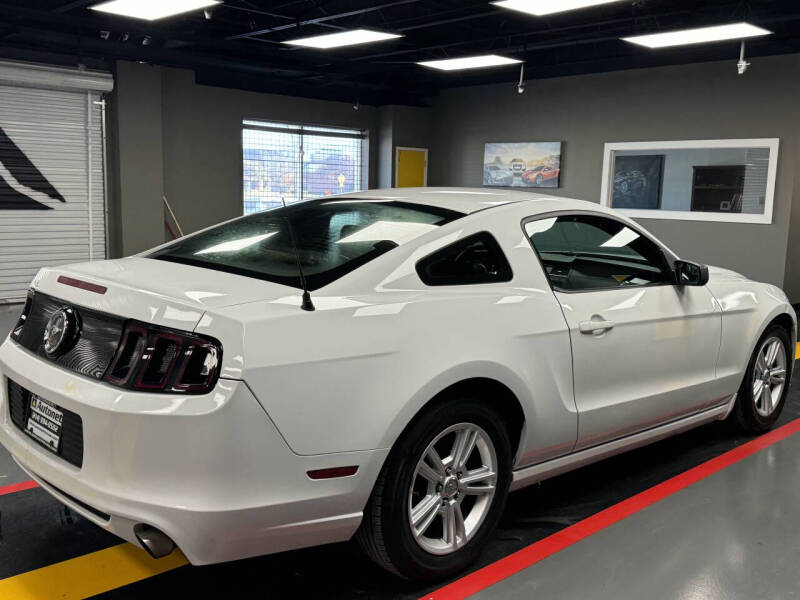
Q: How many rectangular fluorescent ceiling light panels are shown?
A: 5